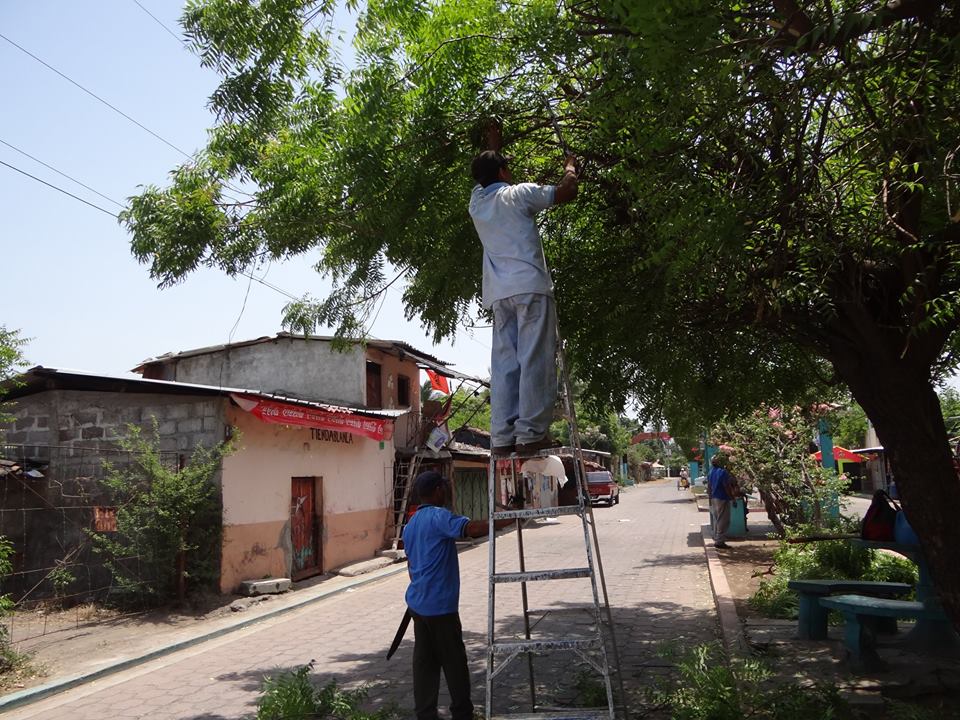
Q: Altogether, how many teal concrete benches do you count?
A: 2